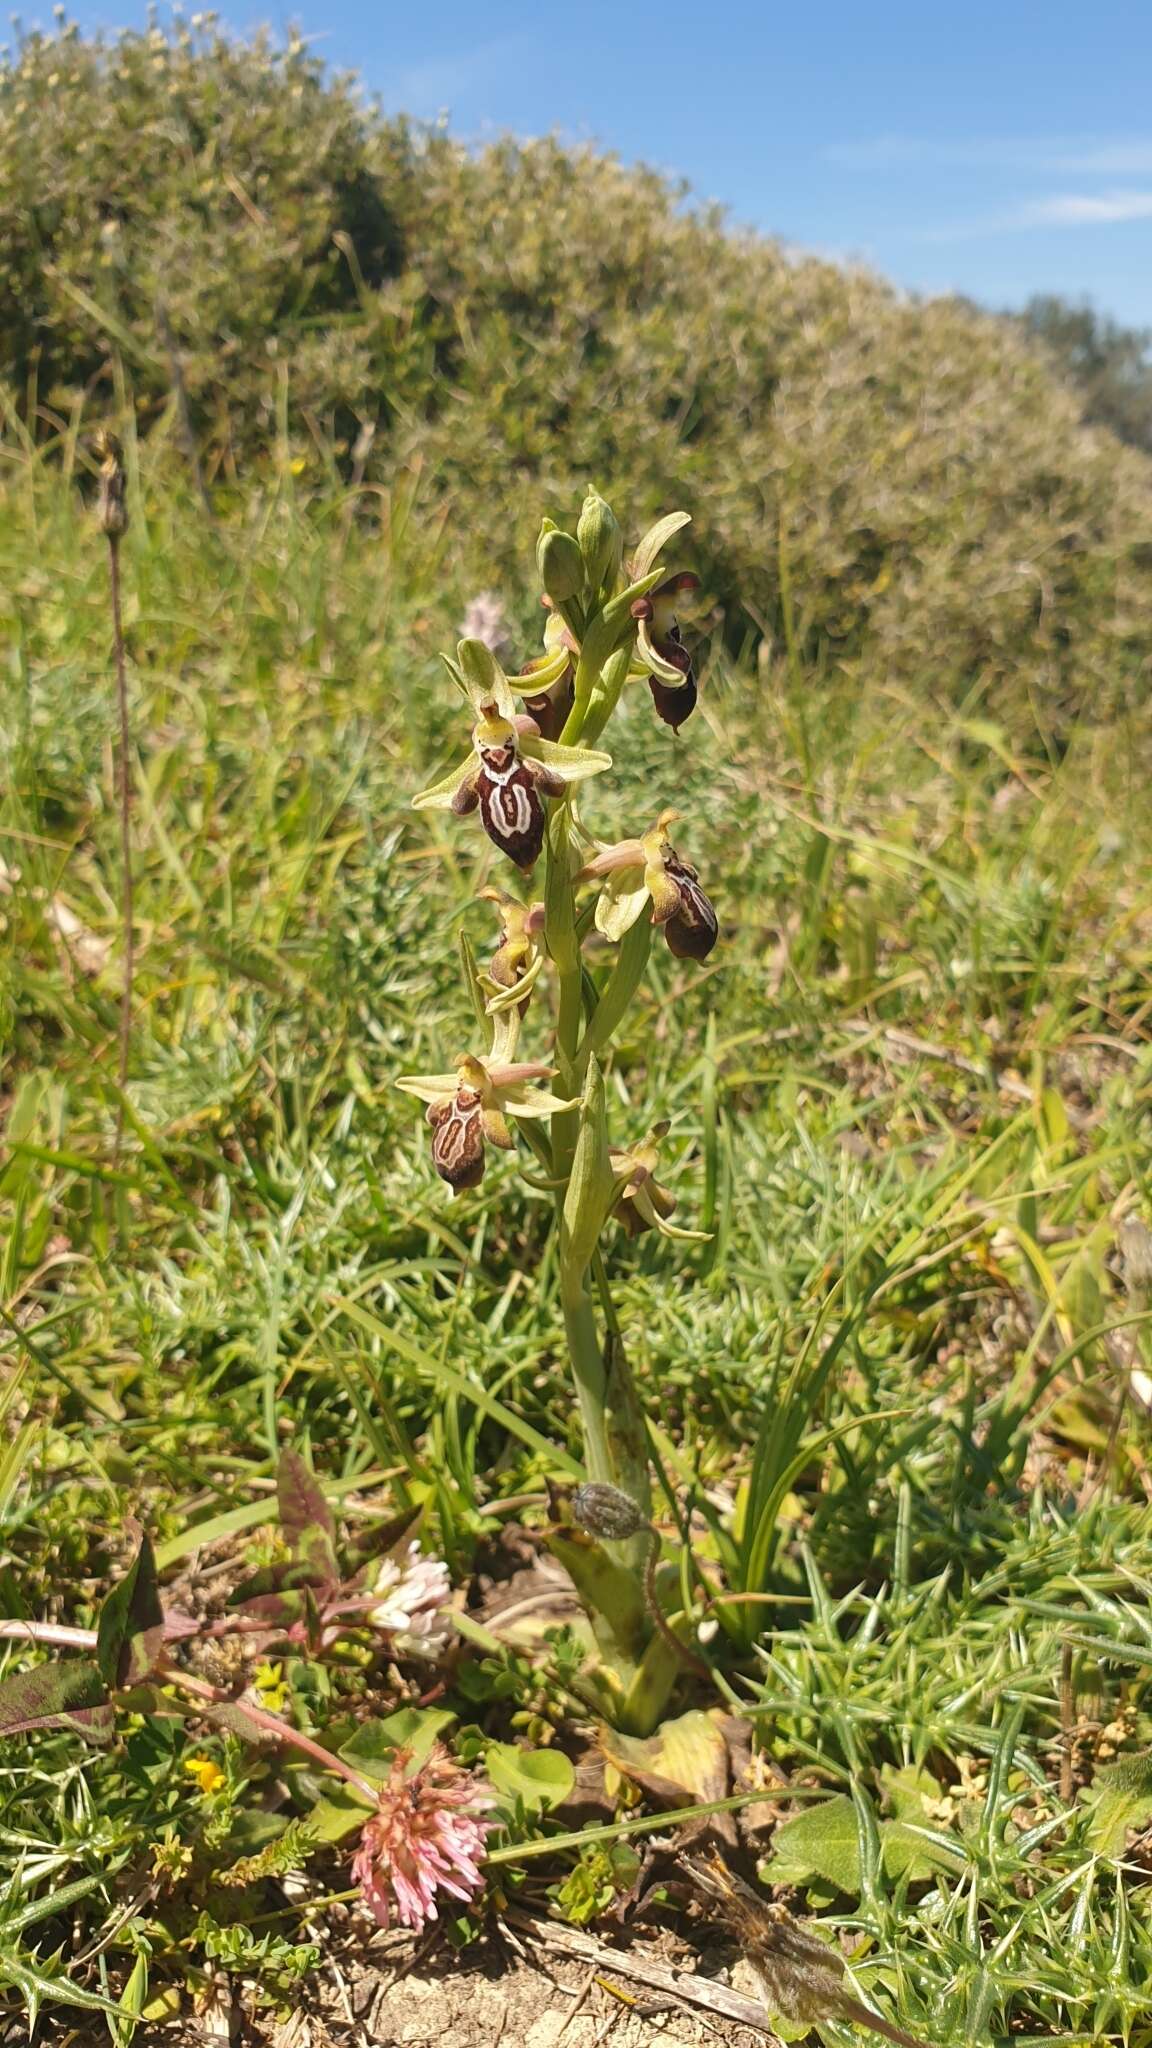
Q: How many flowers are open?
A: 7